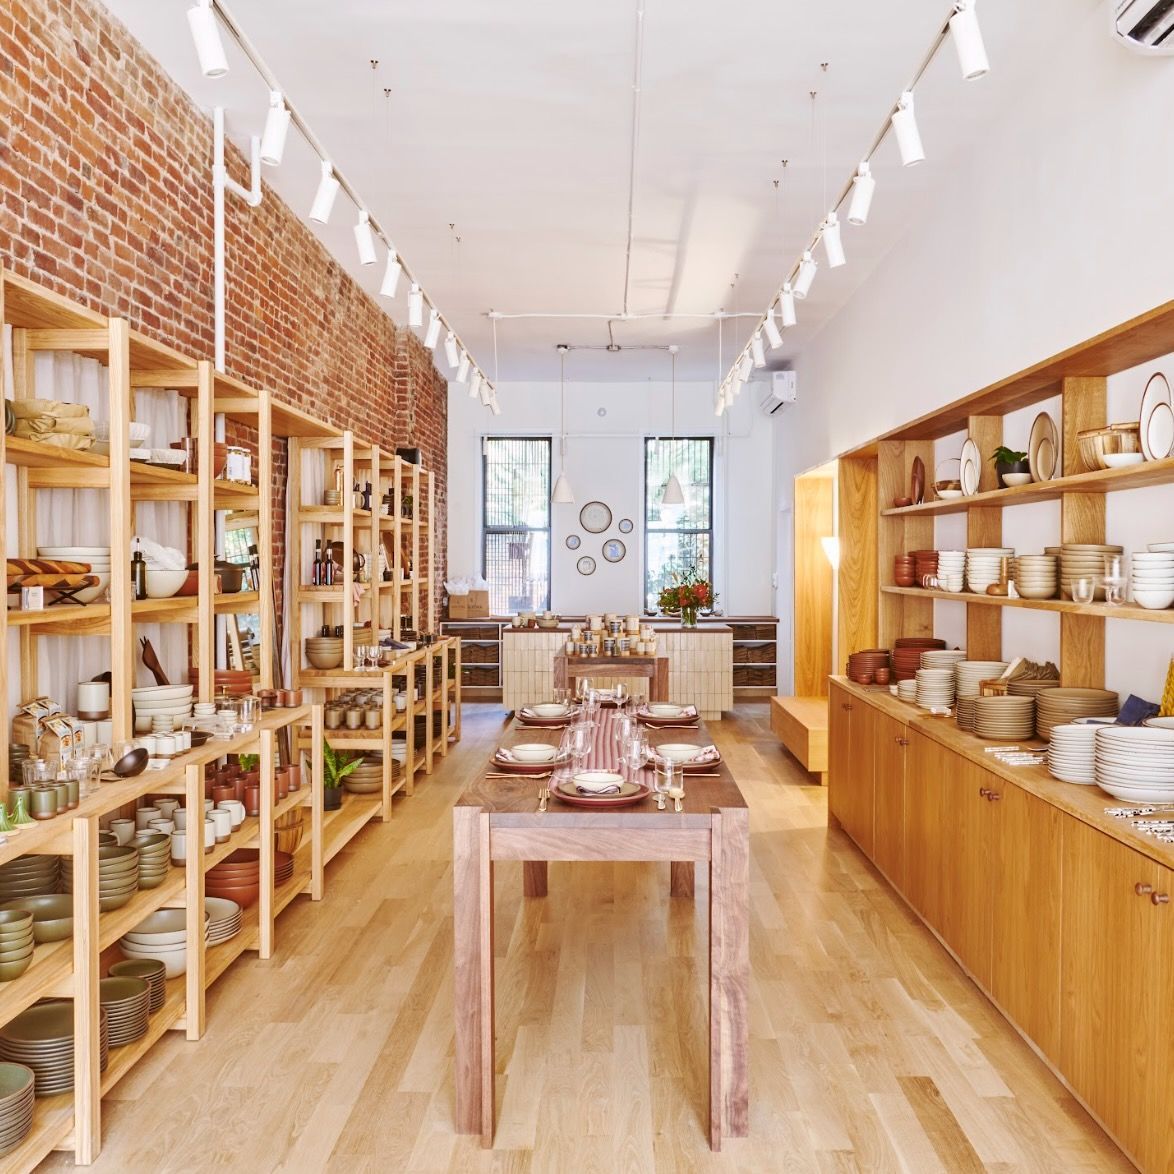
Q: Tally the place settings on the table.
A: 6